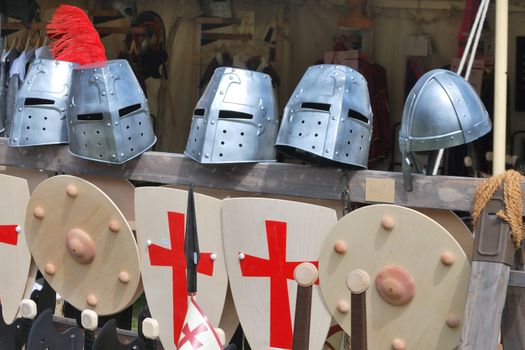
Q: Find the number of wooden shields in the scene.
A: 5